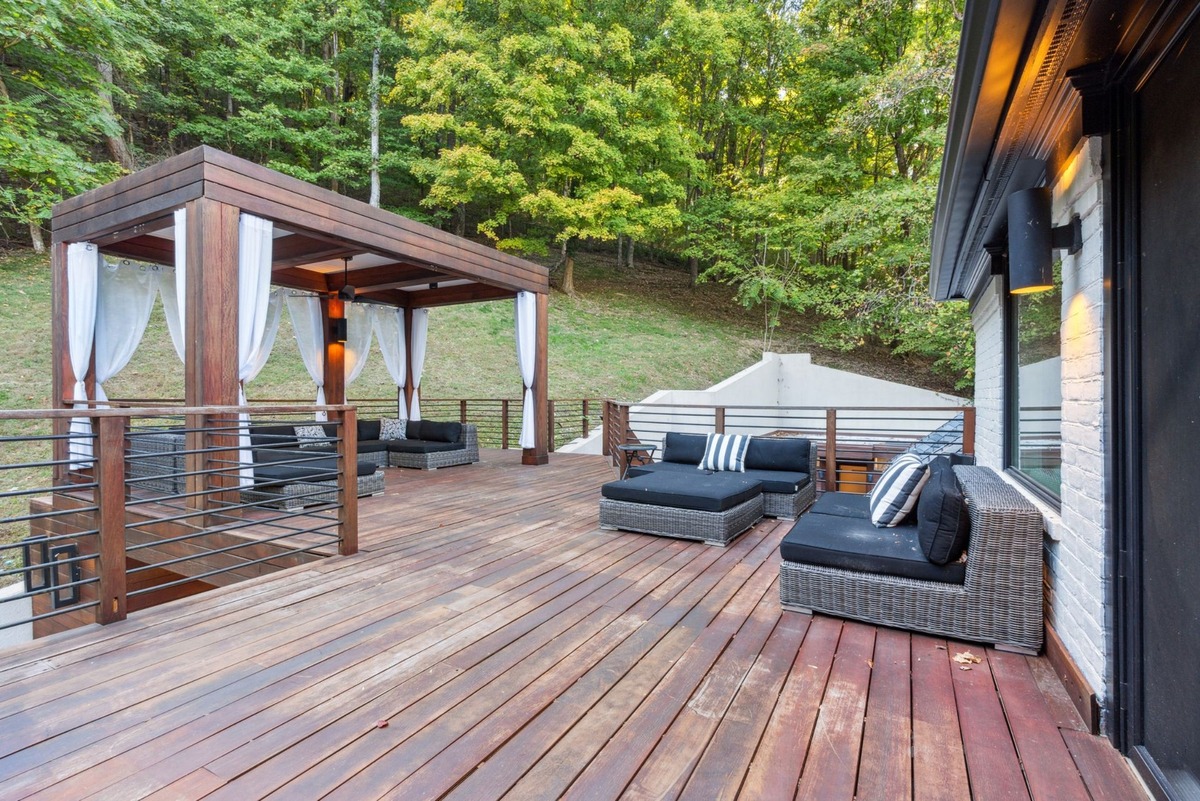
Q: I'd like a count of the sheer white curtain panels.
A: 11